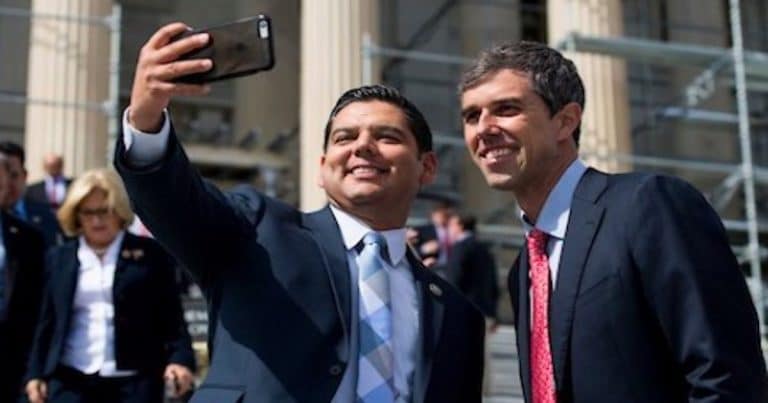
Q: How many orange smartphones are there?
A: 0